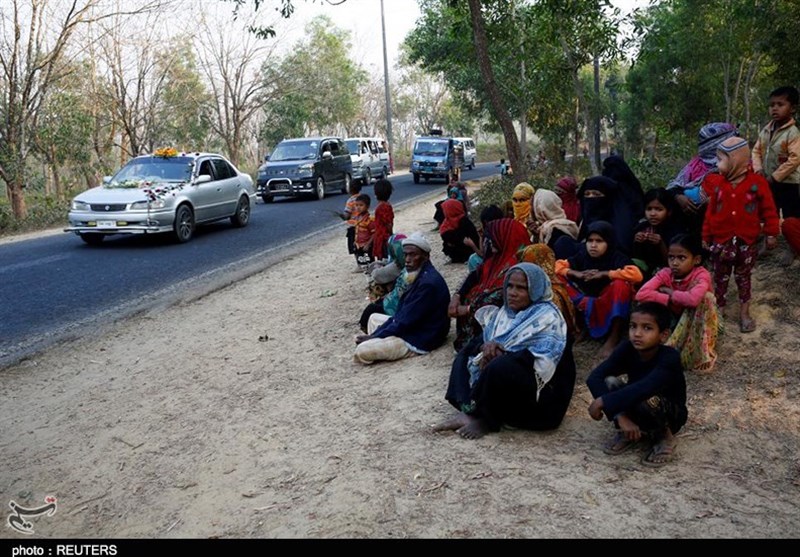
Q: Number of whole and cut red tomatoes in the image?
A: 0